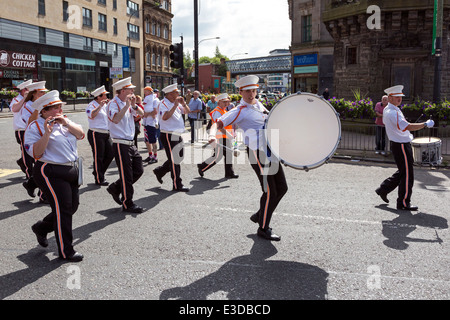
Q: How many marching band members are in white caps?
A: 9